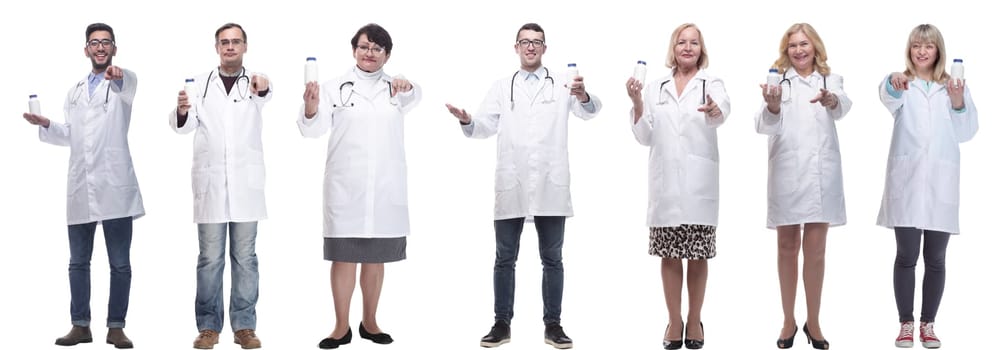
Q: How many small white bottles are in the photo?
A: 7